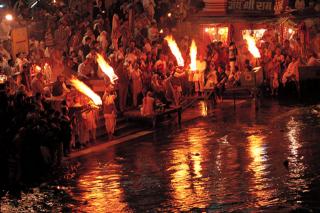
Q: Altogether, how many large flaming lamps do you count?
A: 5